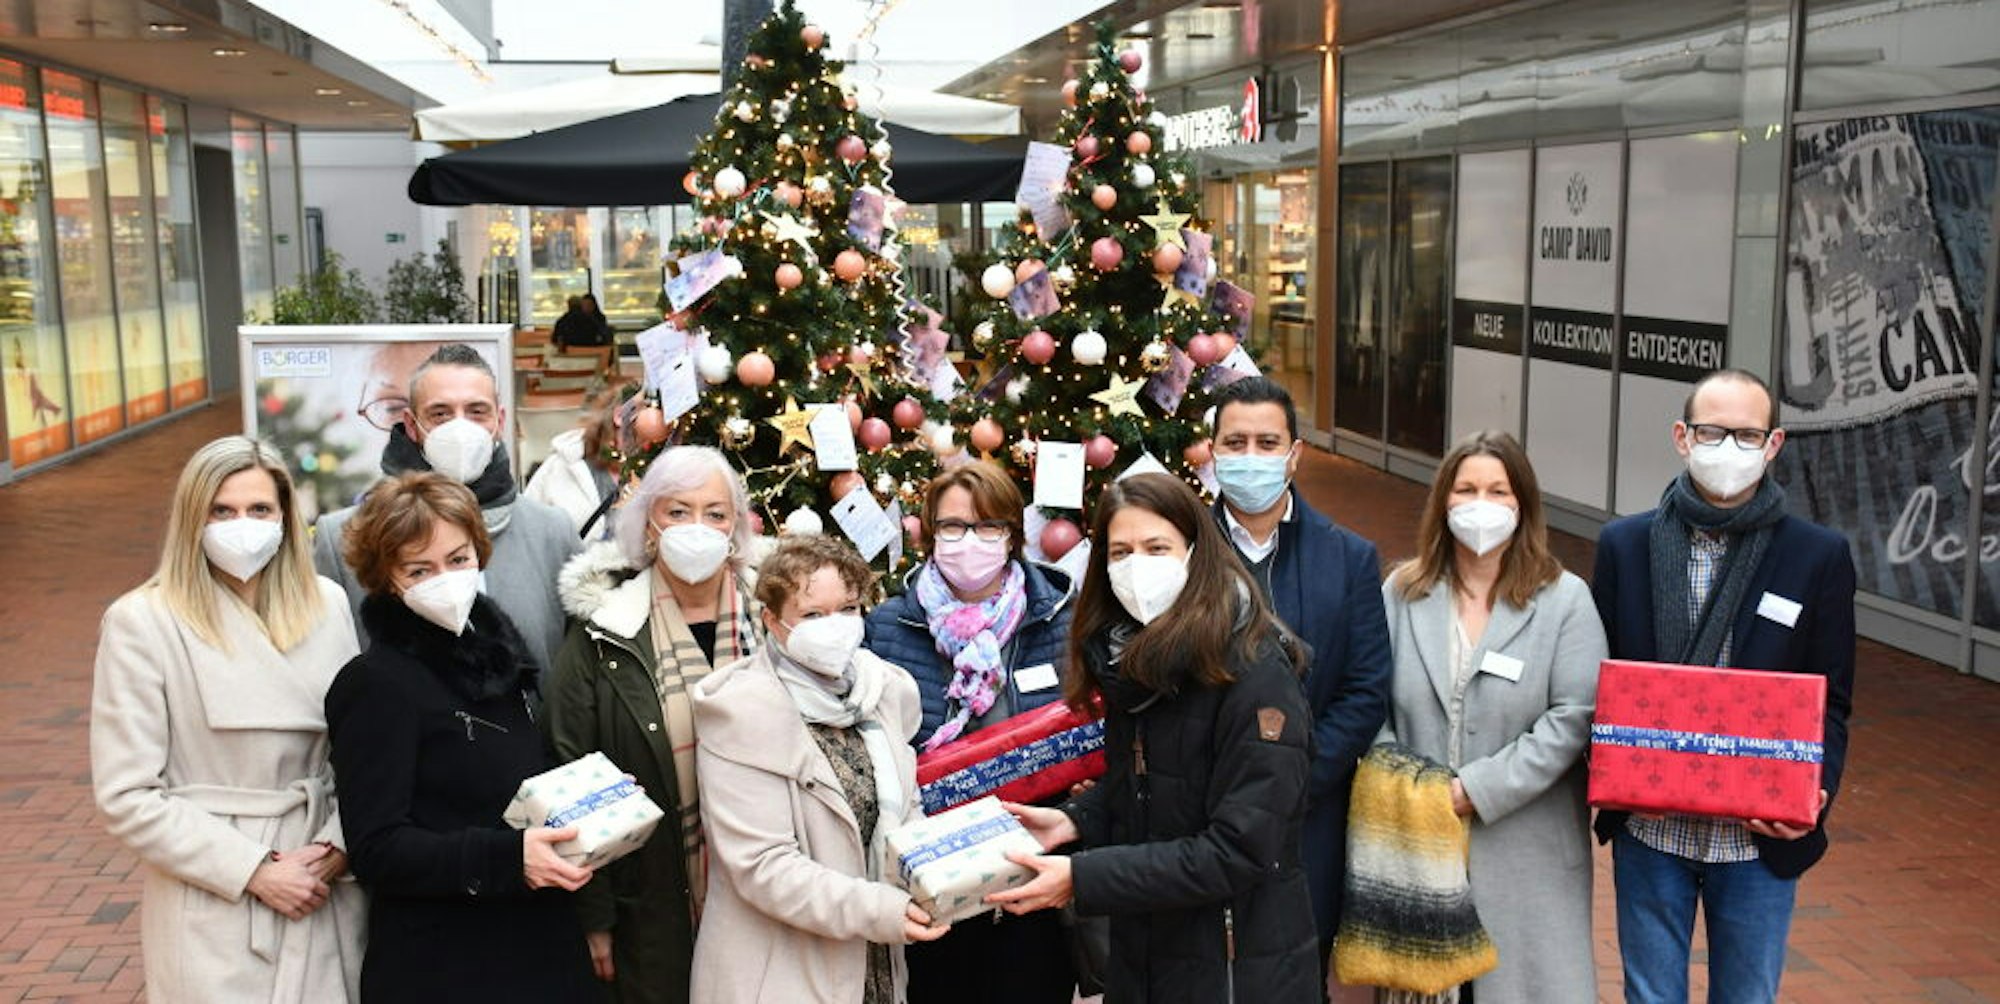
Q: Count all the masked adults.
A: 10